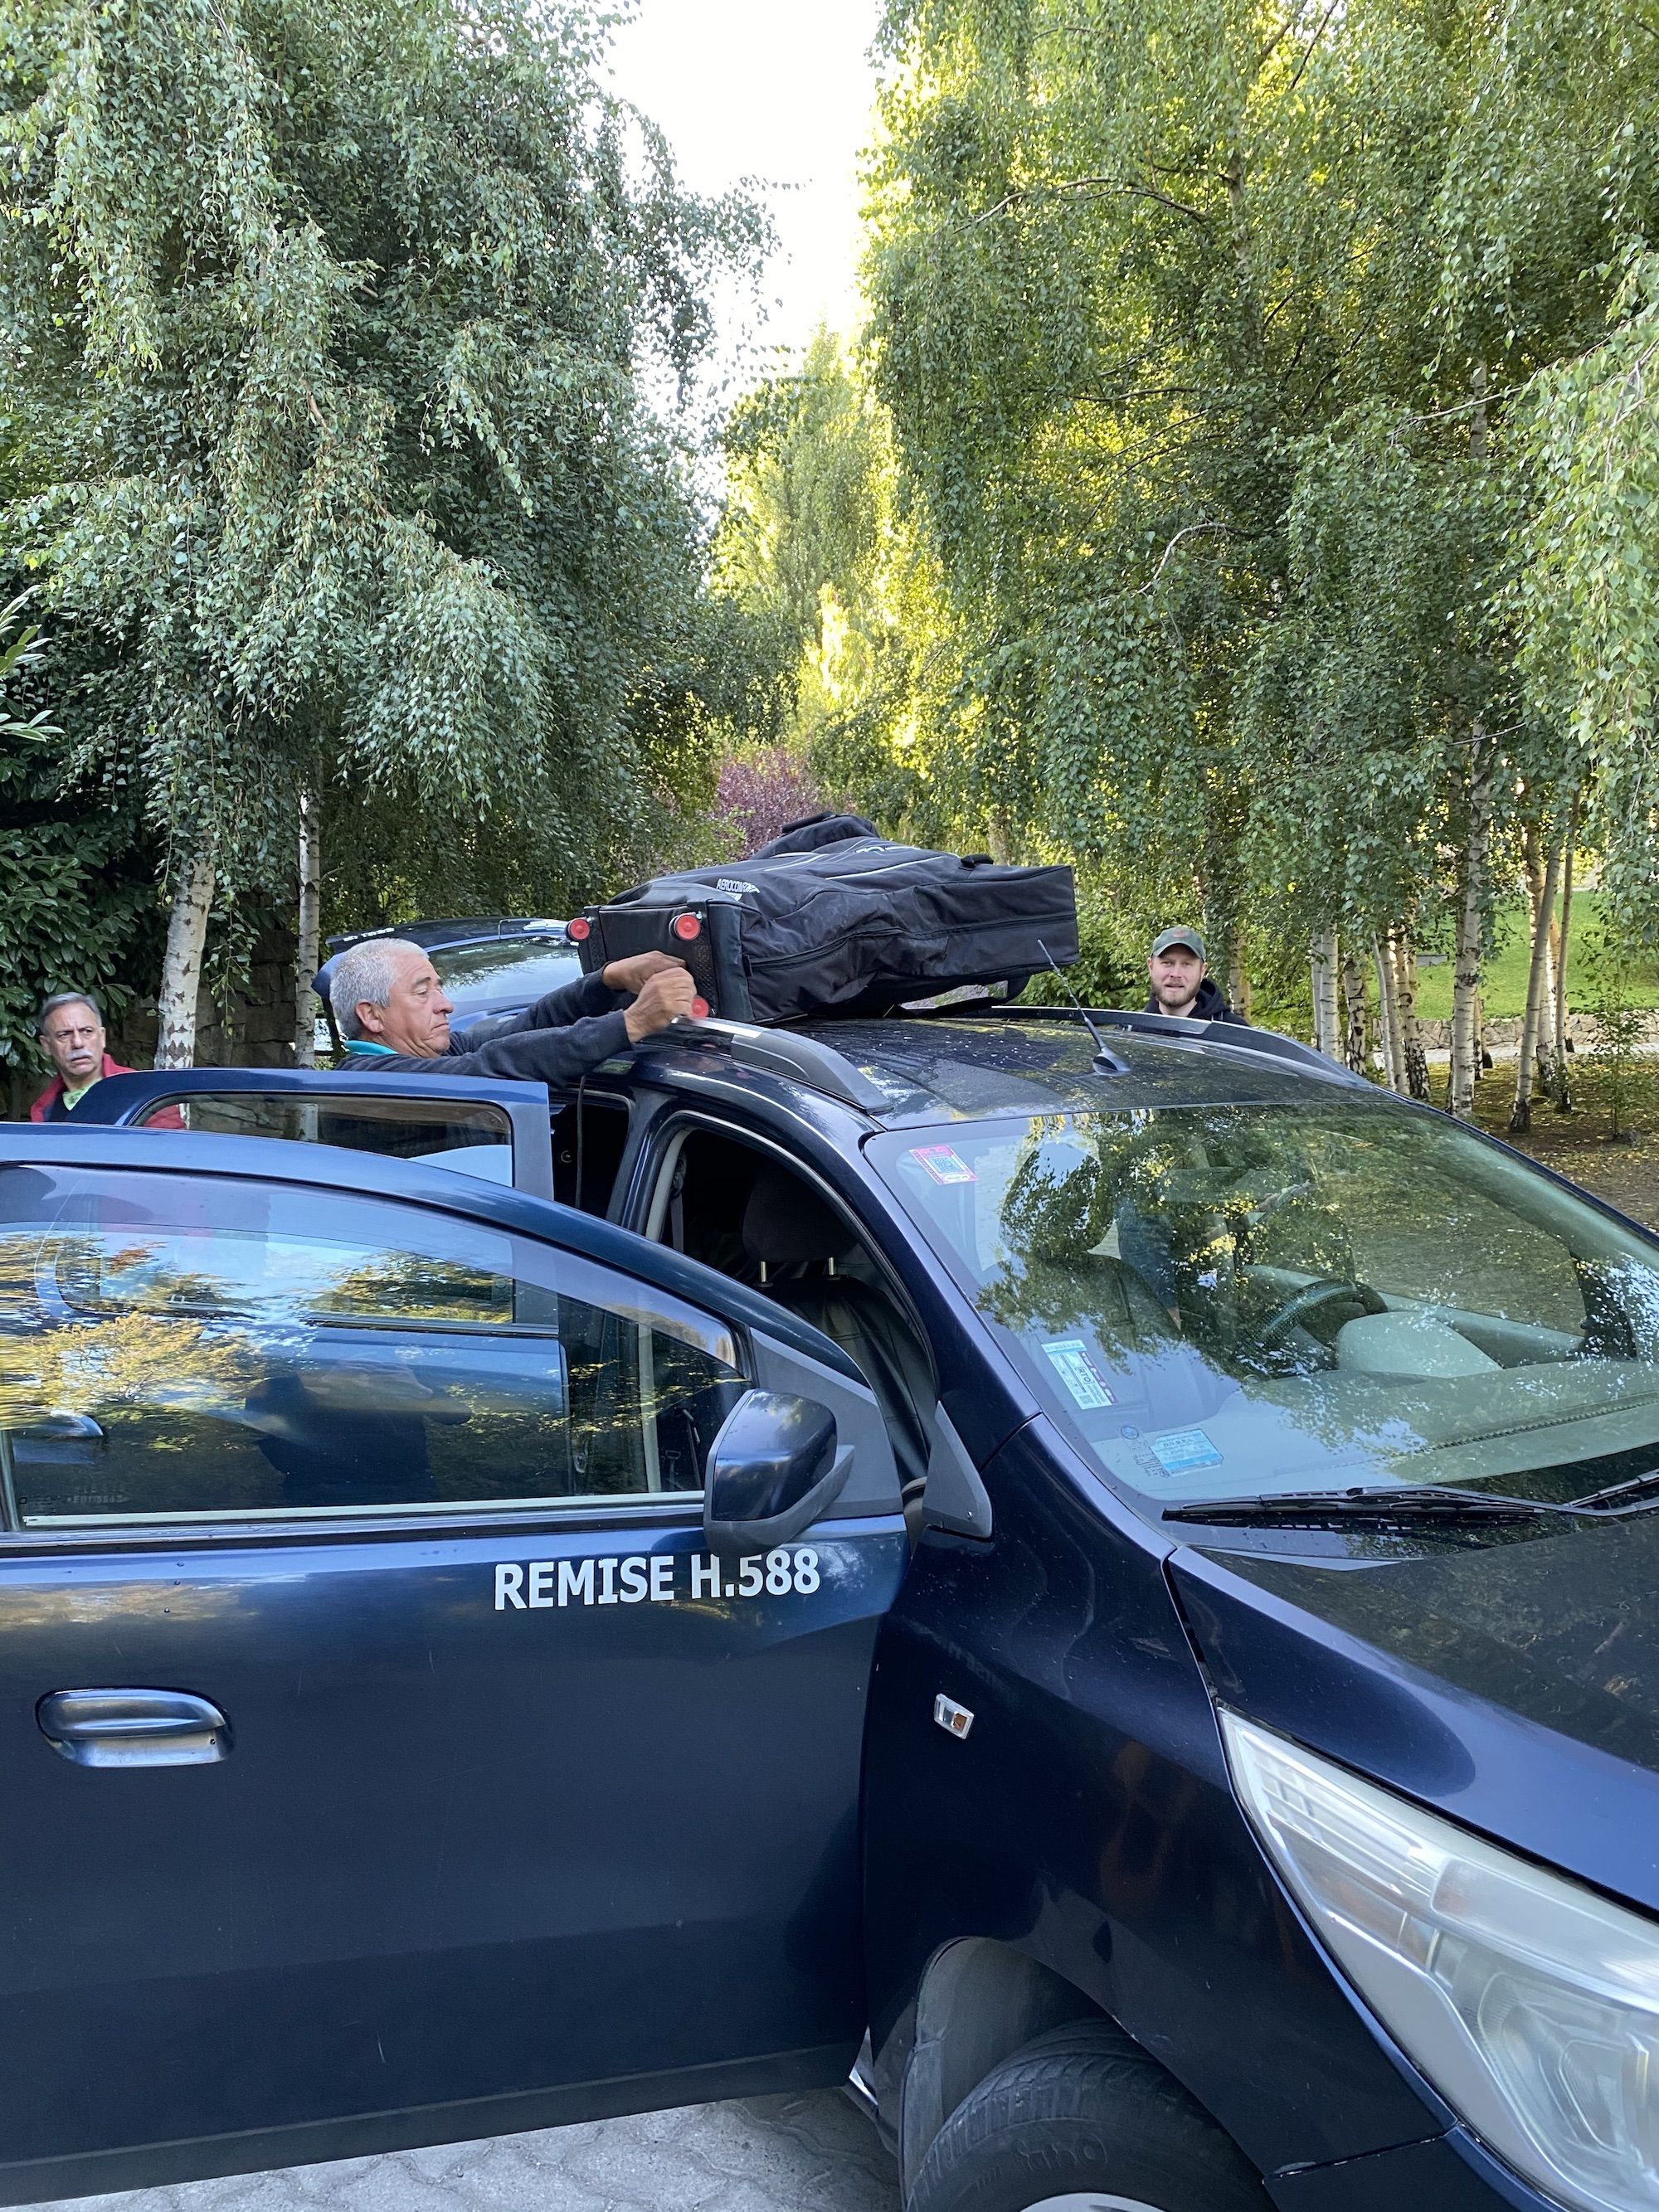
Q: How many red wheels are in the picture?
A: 3